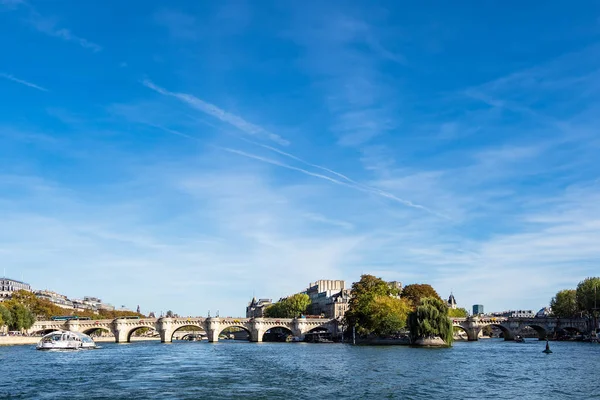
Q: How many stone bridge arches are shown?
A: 11